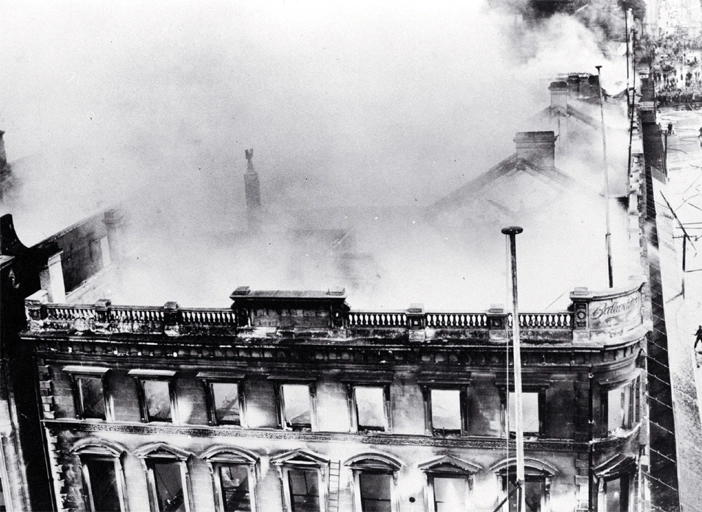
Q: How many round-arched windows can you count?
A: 4